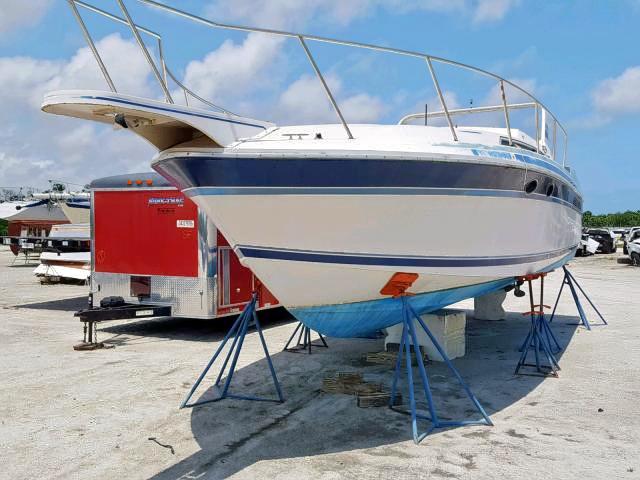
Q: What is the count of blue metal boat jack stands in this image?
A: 6